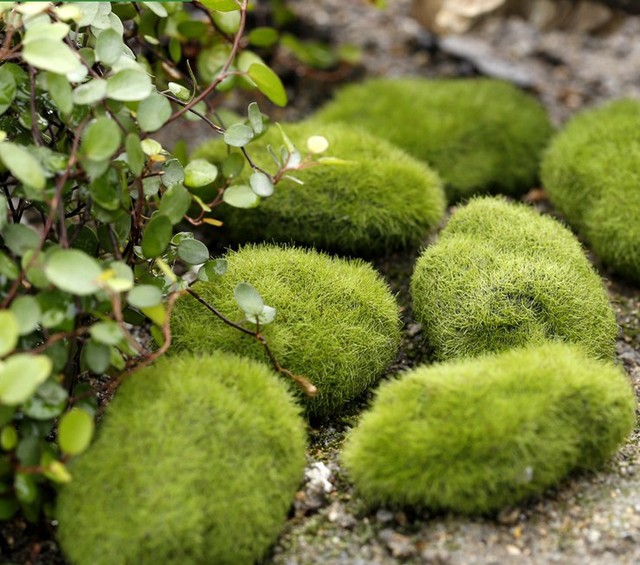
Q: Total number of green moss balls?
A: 7